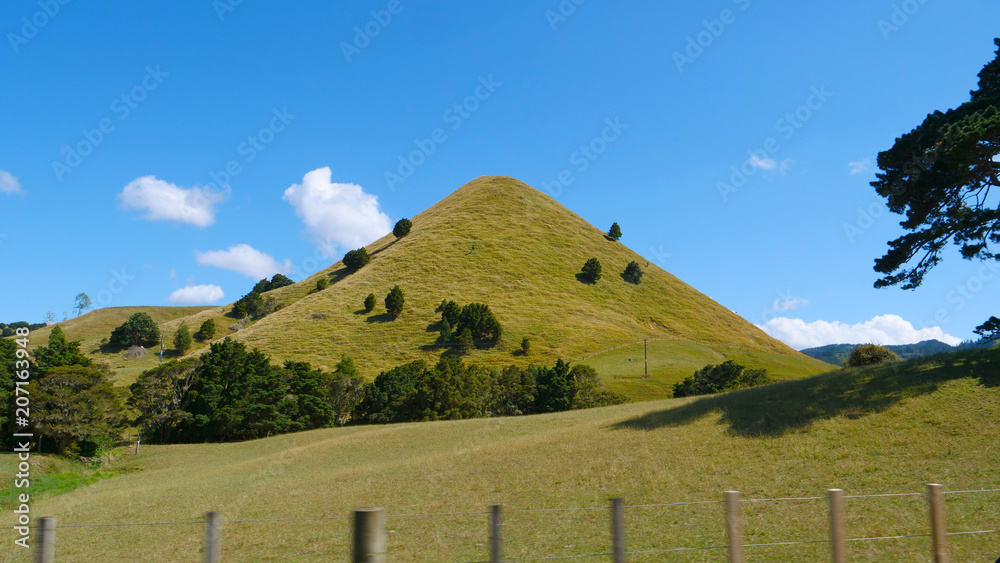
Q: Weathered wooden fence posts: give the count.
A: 8